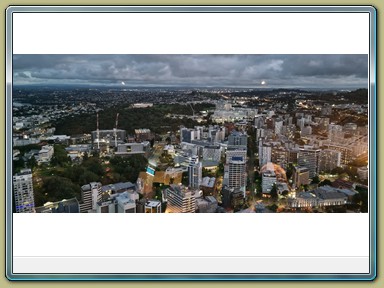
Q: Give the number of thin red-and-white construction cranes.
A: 2